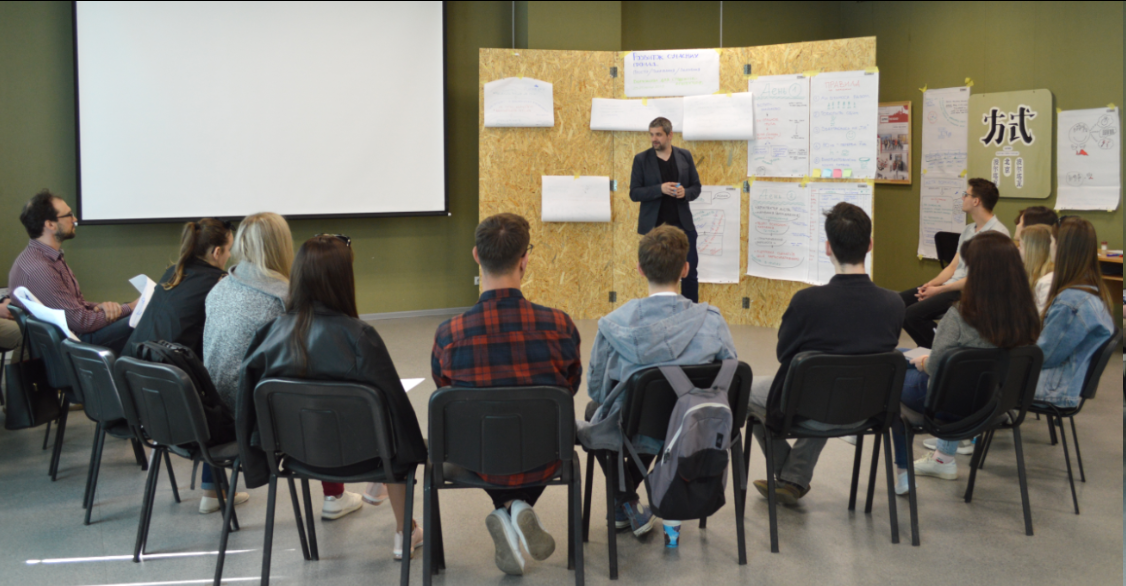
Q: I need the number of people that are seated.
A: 13